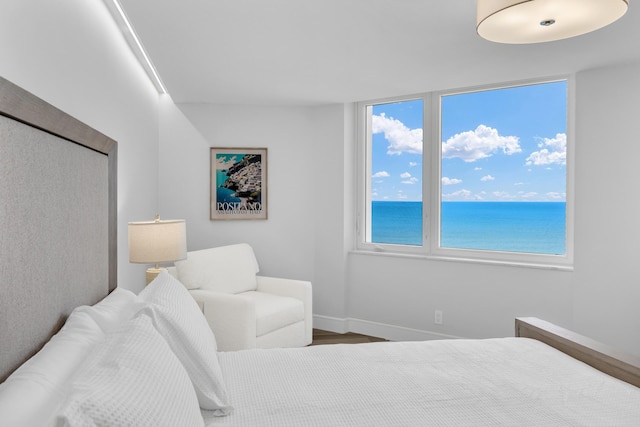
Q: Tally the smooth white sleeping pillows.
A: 2